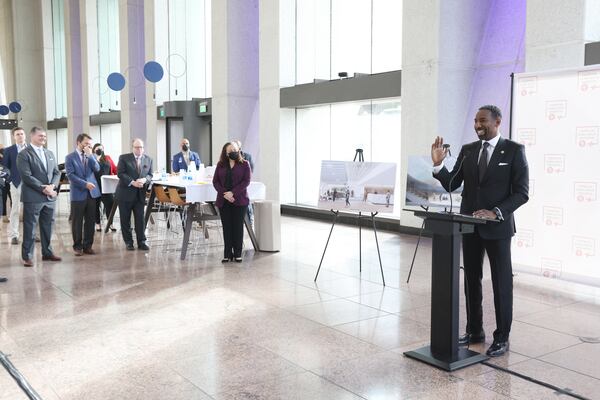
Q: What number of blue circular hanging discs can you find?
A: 4